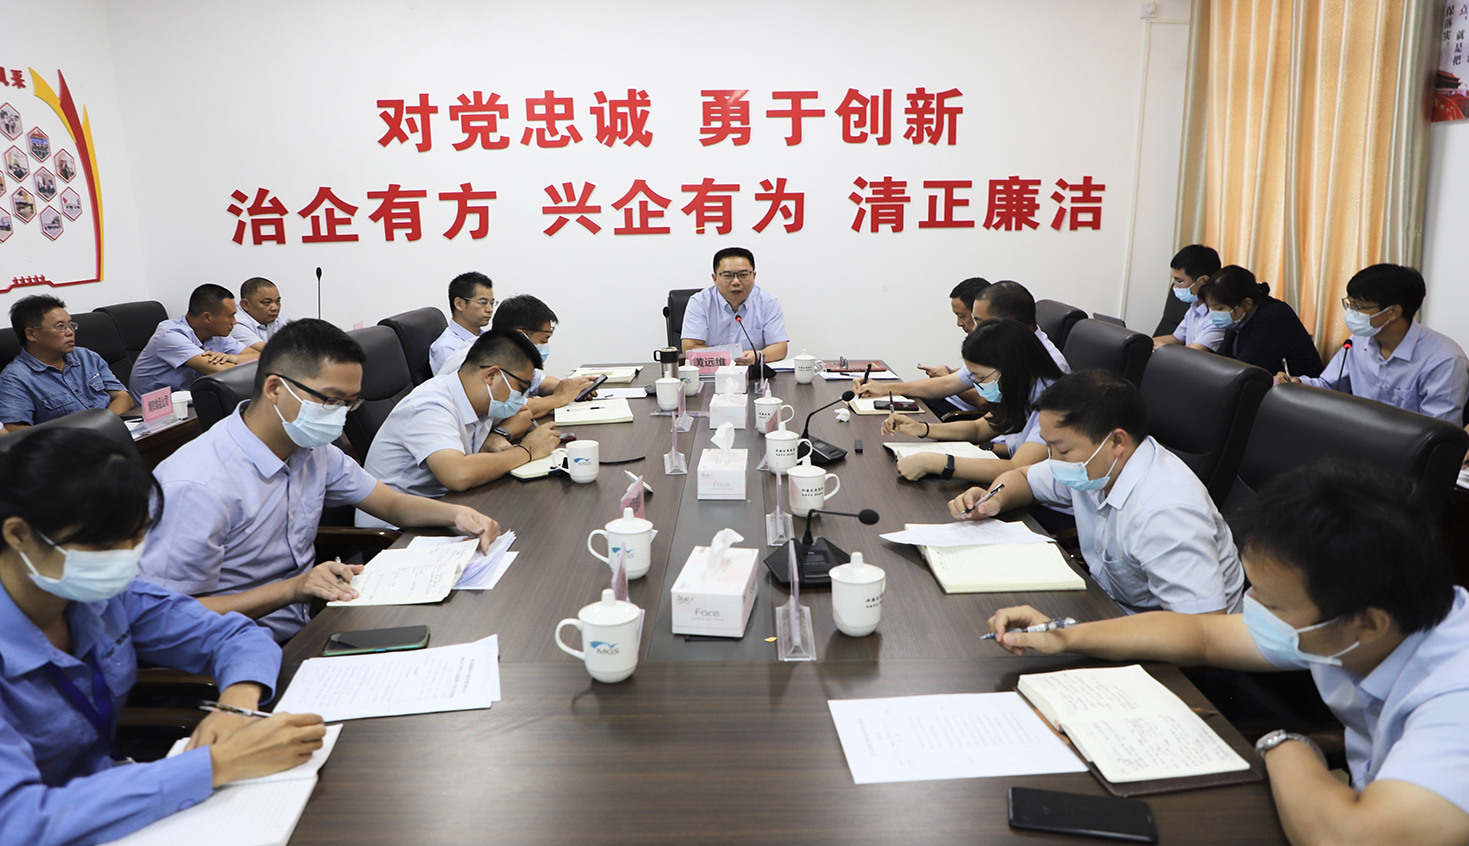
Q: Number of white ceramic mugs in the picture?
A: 10